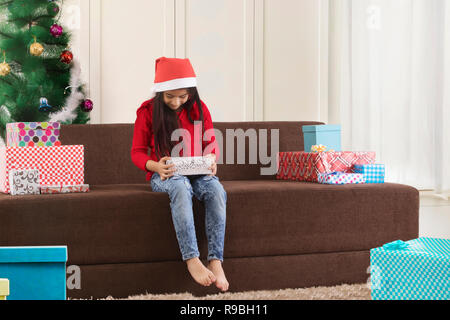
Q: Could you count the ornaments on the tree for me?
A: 6